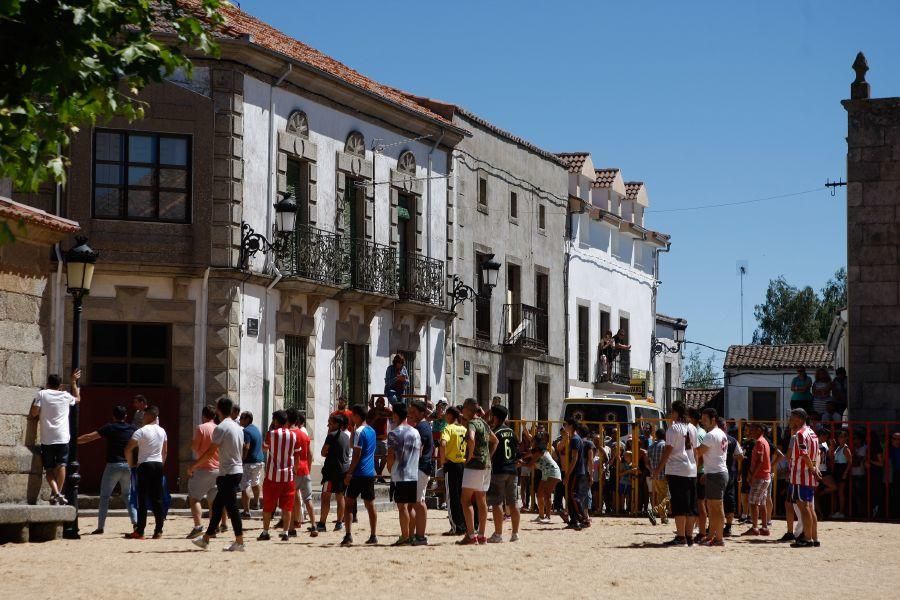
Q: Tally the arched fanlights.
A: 3